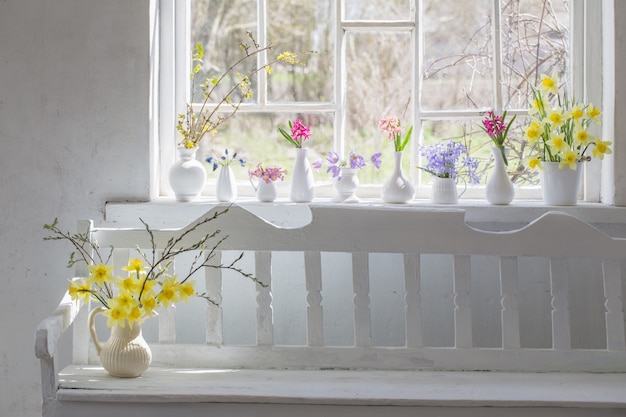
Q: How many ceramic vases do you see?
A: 10